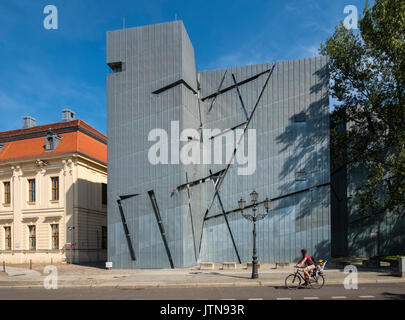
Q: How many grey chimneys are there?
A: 2